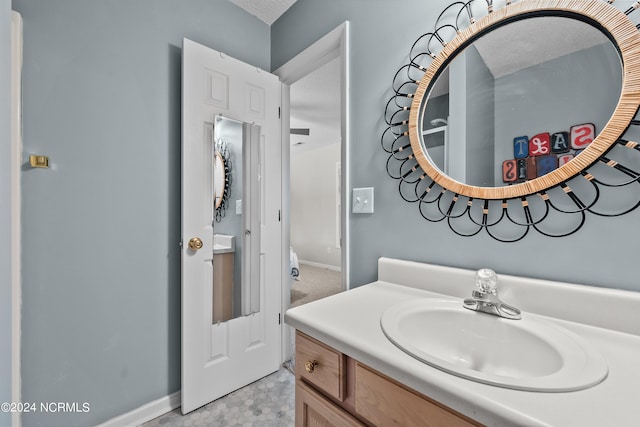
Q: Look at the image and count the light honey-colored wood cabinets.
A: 1